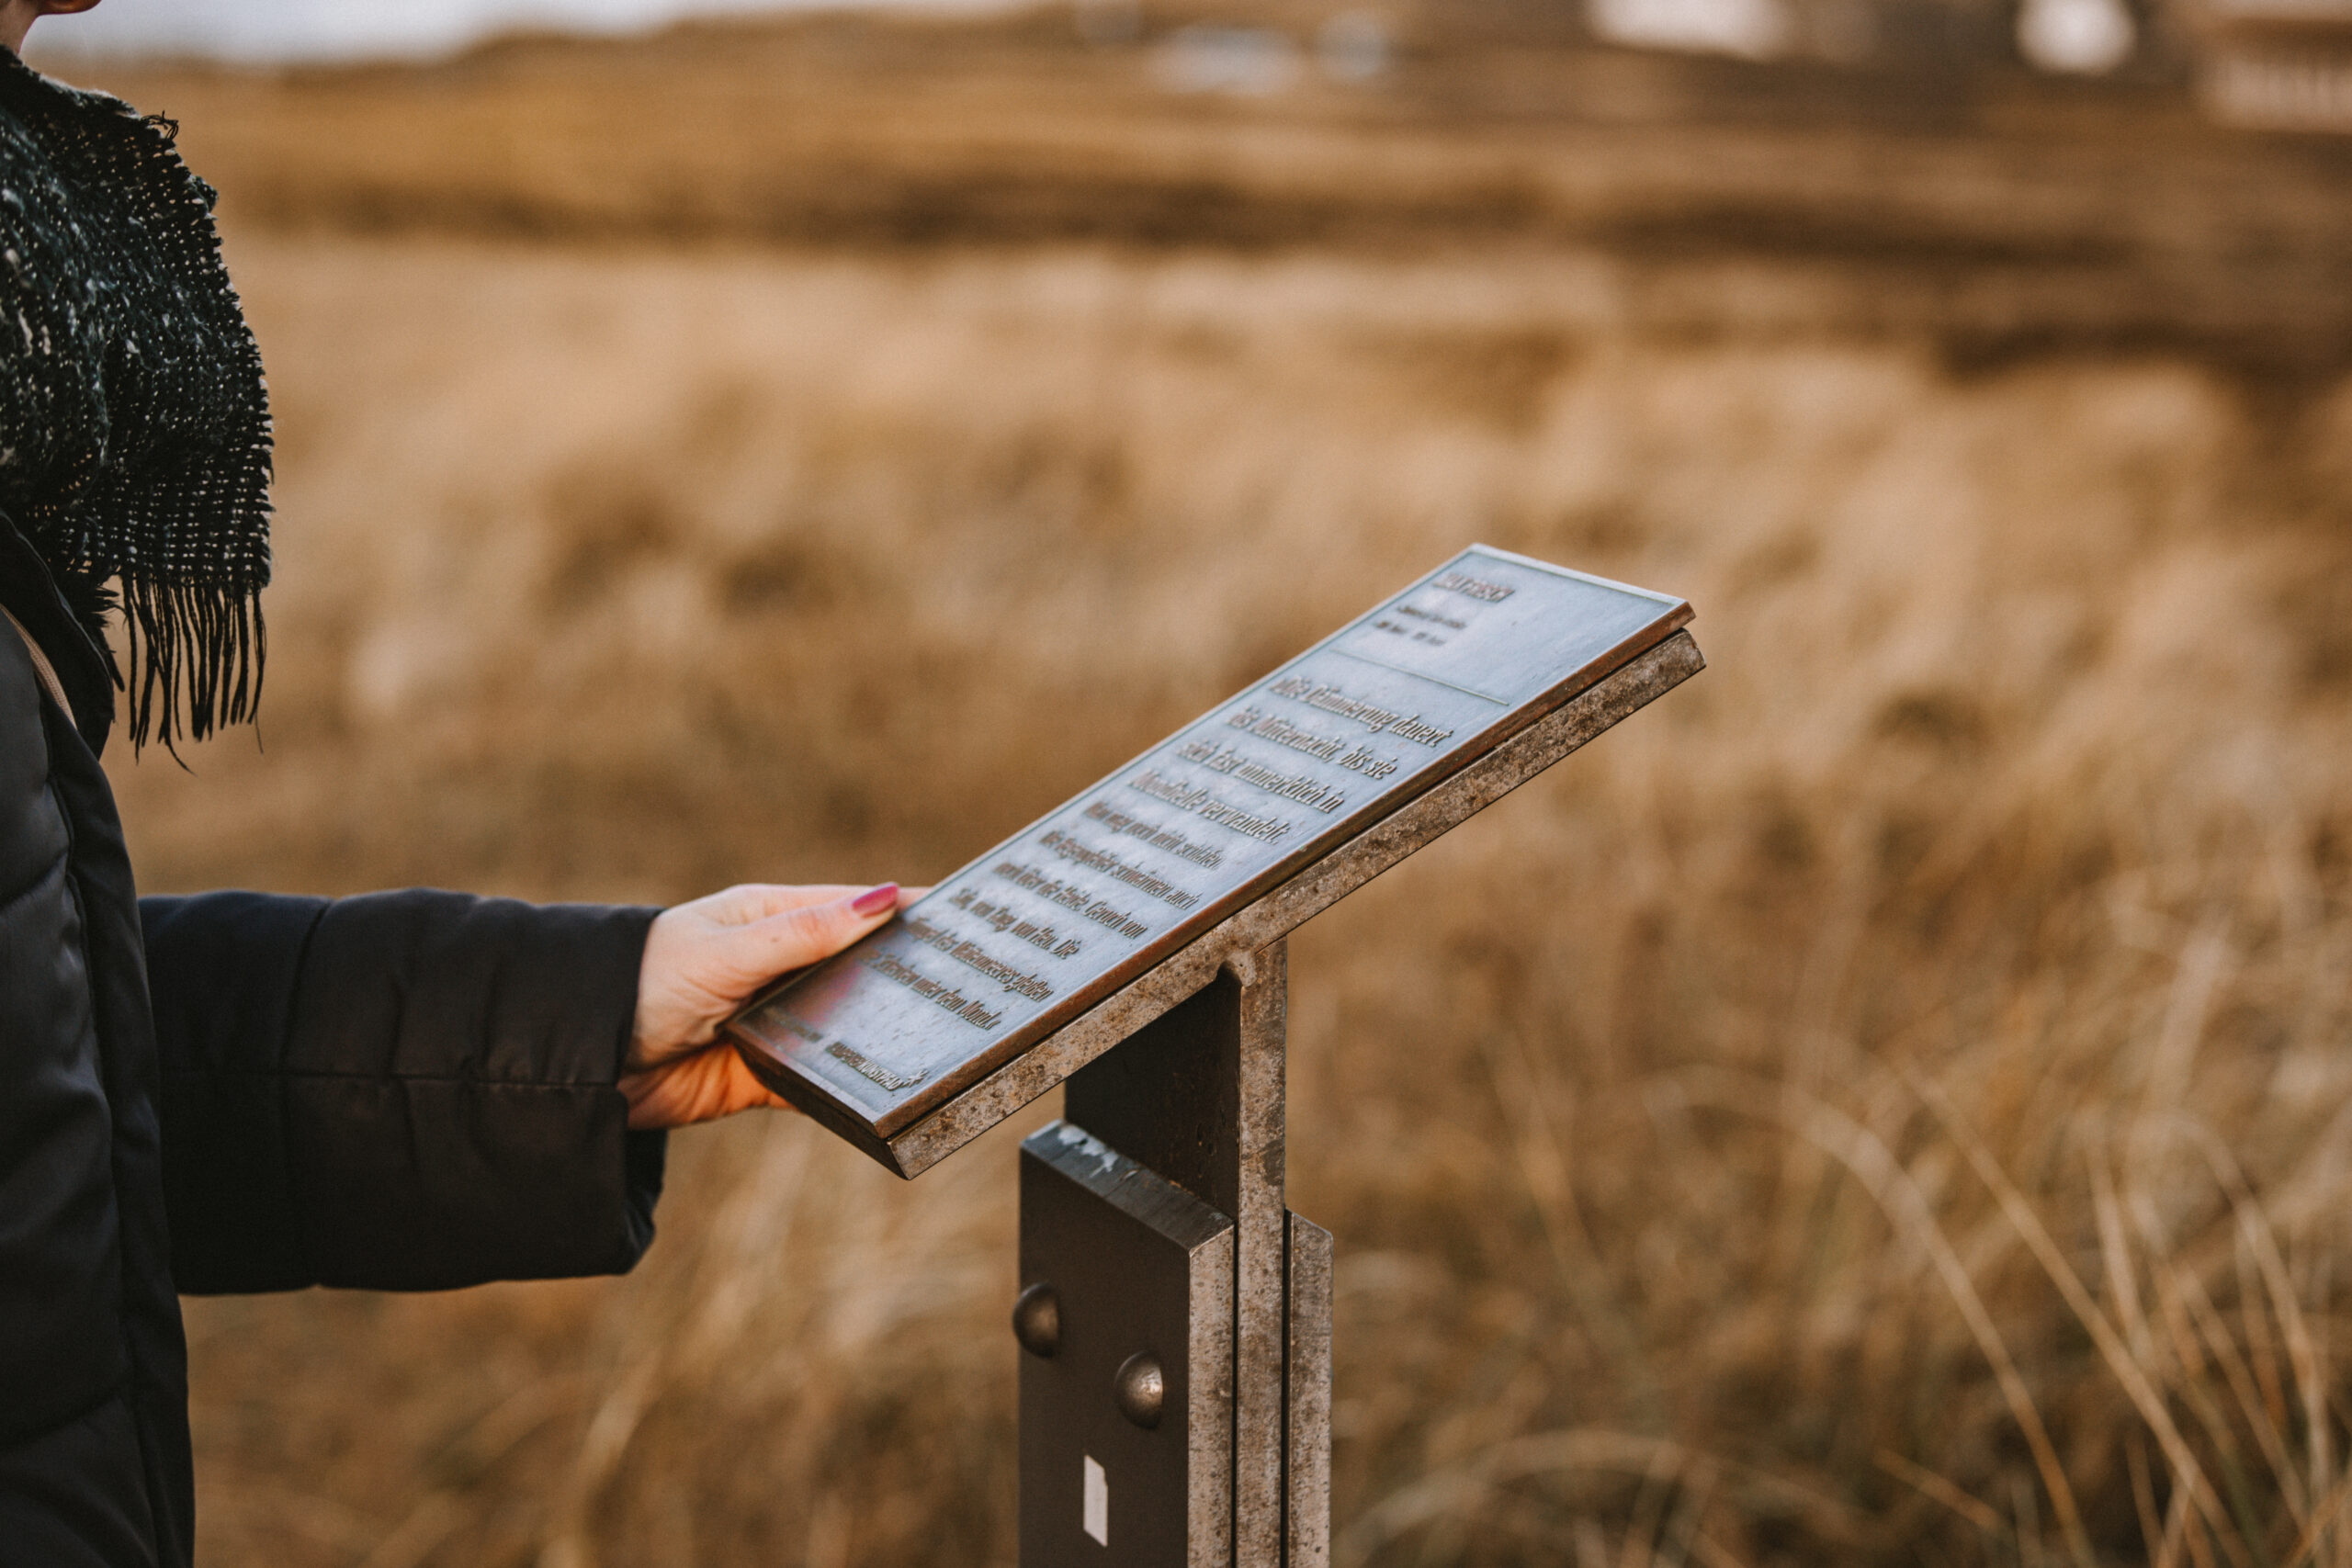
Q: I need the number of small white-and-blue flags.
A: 0